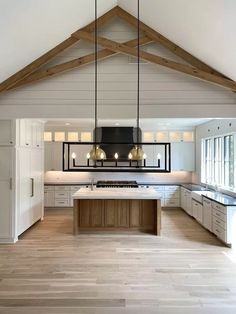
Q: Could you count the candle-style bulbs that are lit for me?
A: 7